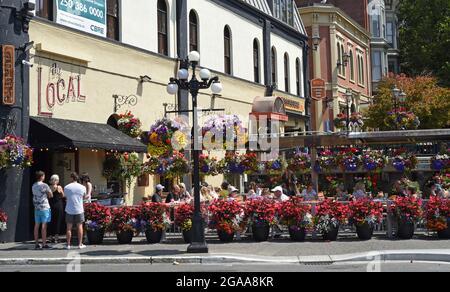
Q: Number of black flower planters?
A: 11